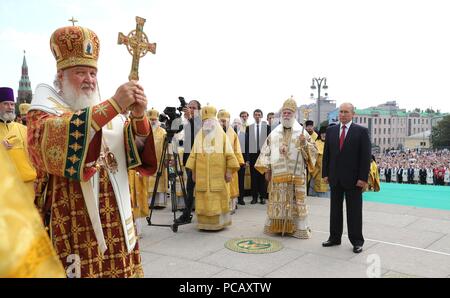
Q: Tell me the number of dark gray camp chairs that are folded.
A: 0